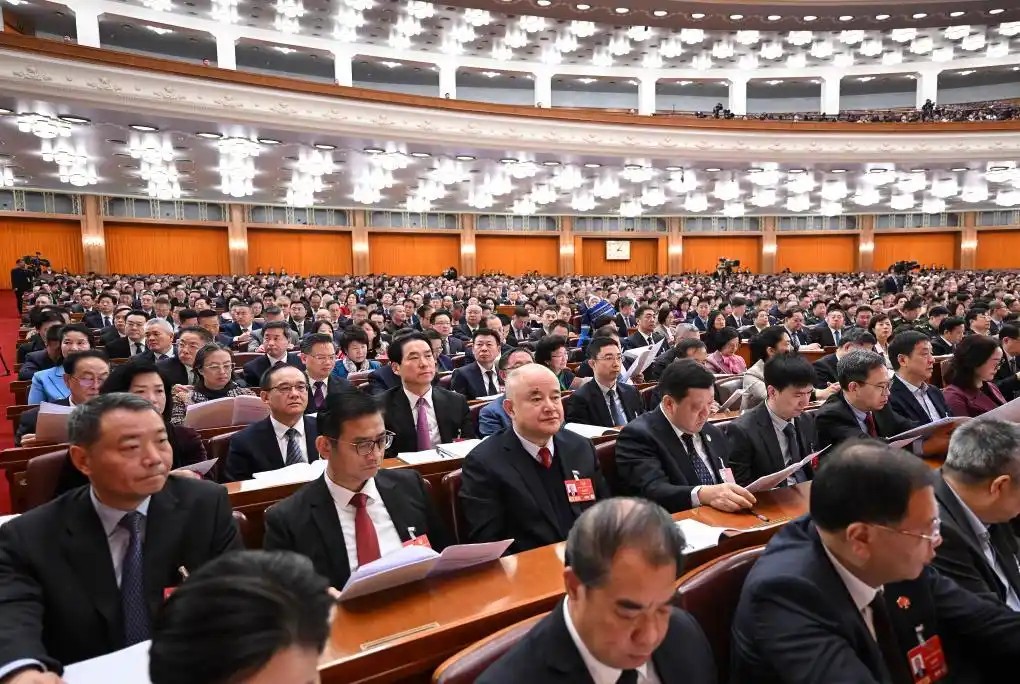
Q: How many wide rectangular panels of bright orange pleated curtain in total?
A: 10